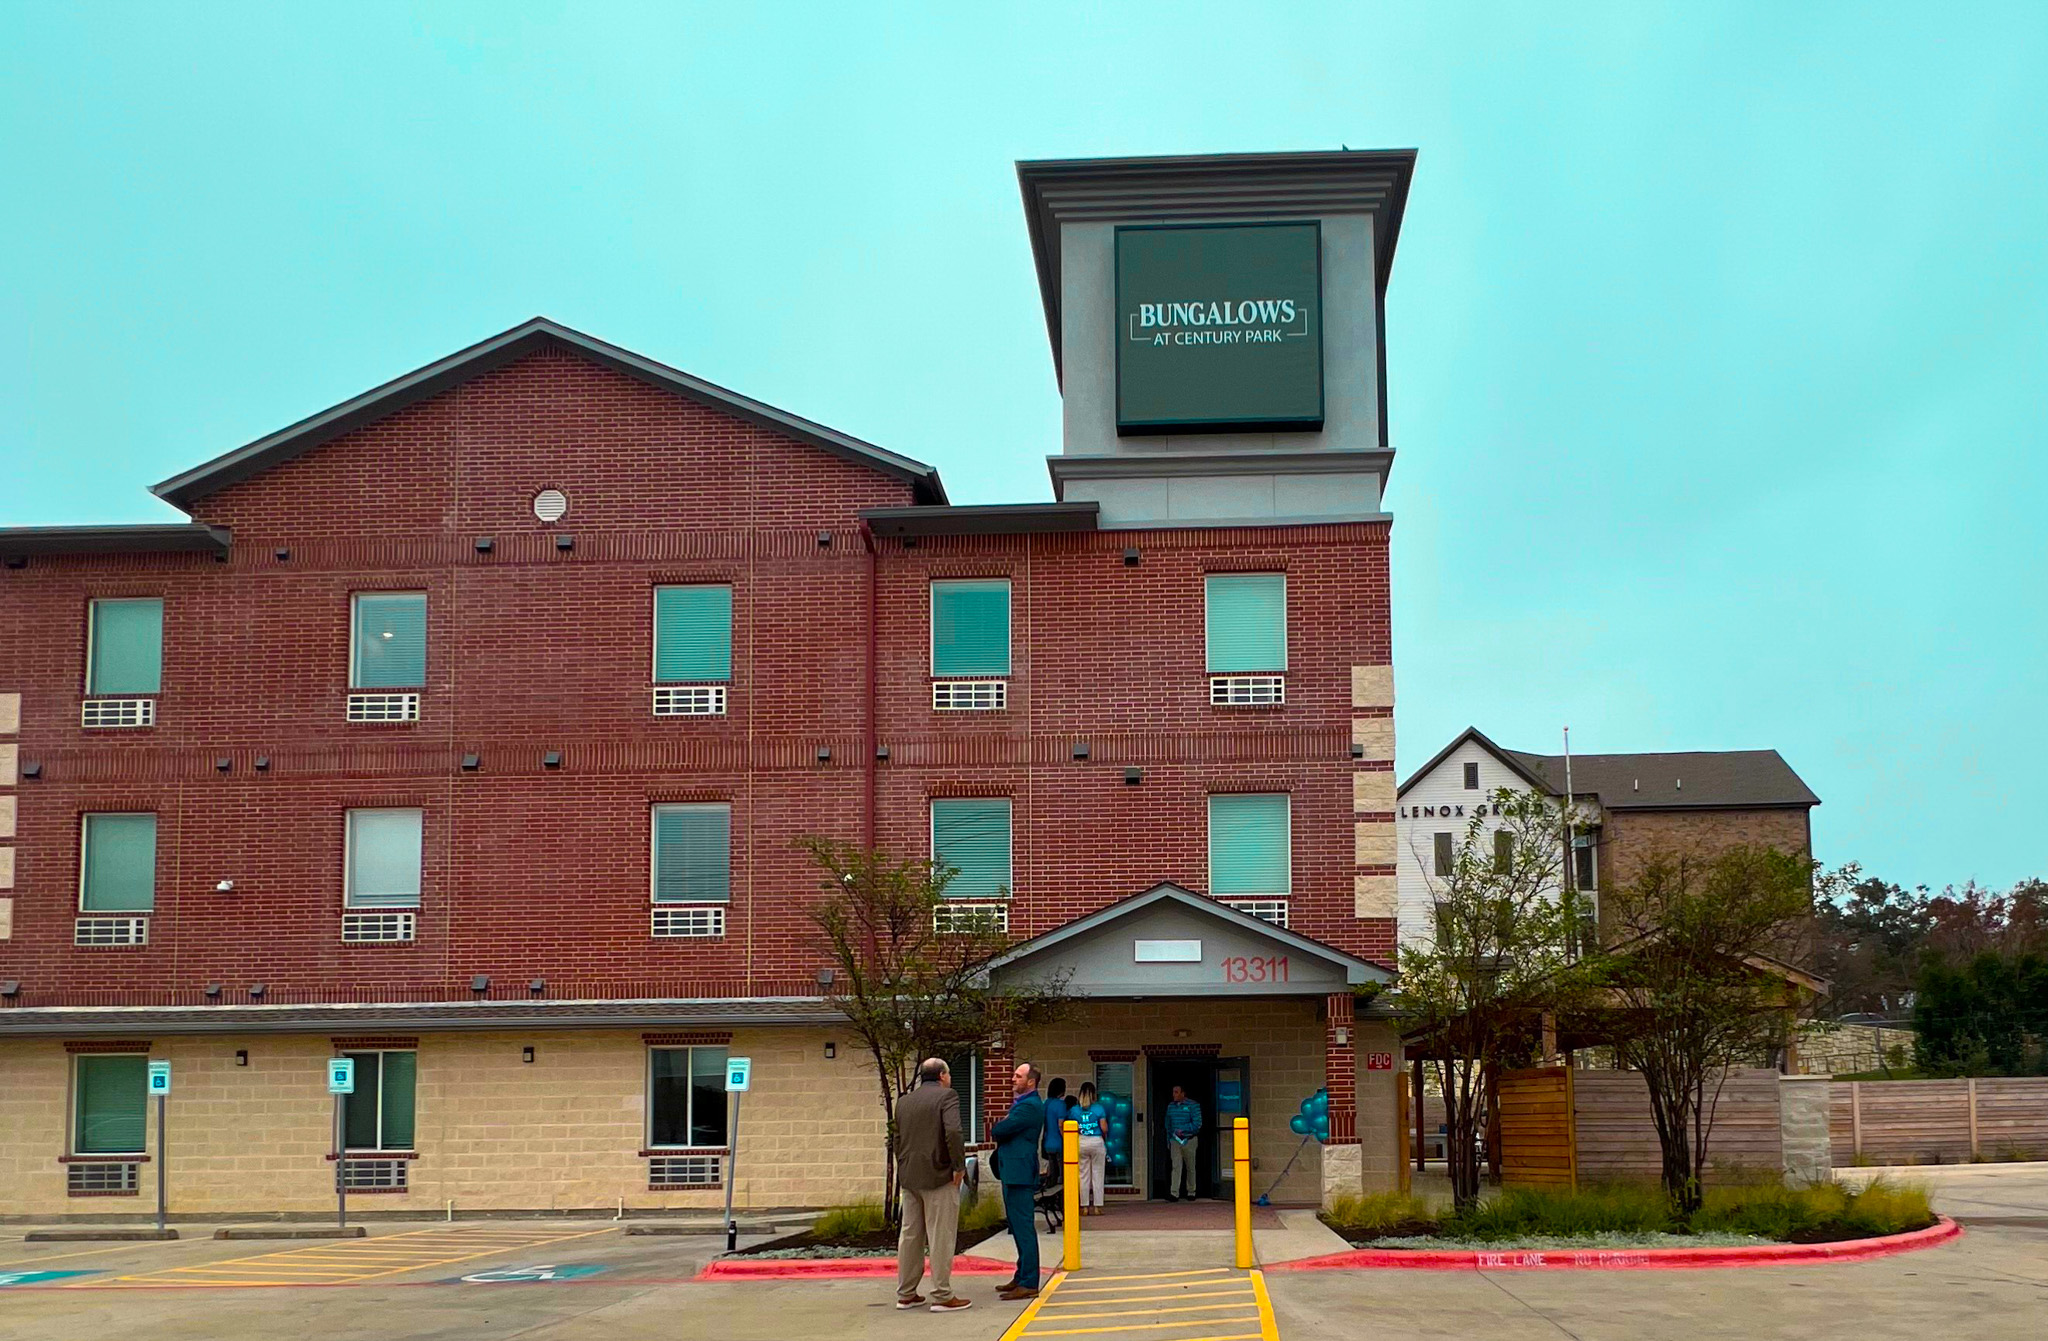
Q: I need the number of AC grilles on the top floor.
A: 5